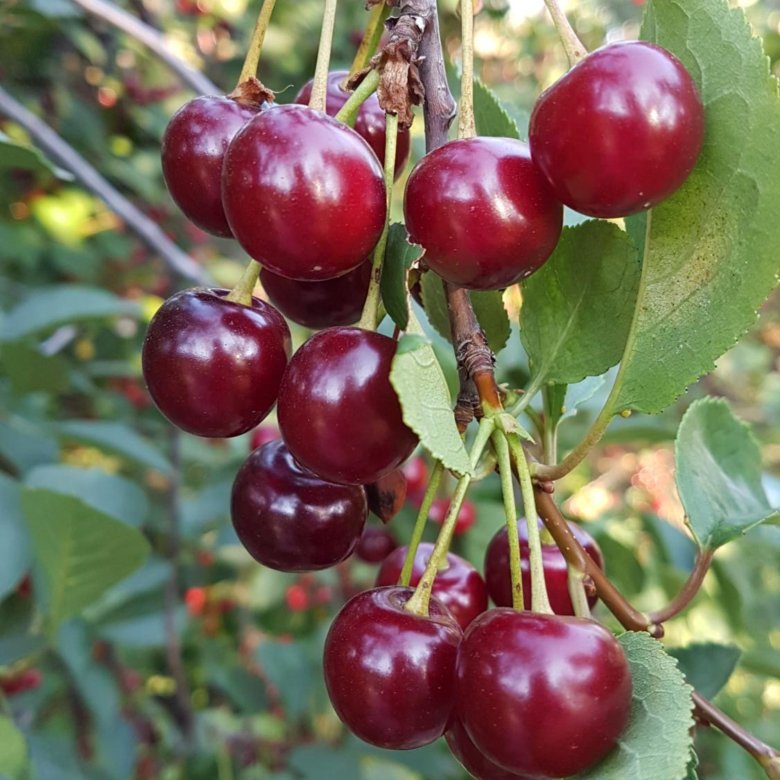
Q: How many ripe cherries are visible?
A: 14